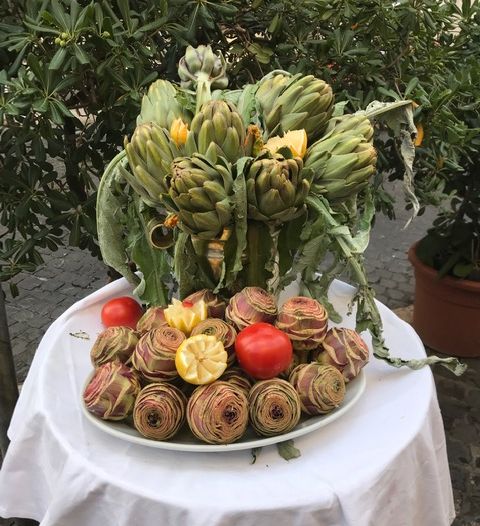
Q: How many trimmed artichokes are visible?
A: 14